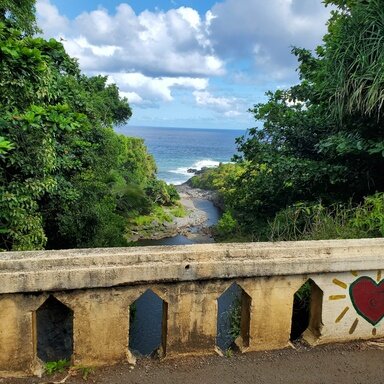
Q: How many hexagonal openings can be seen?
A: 4